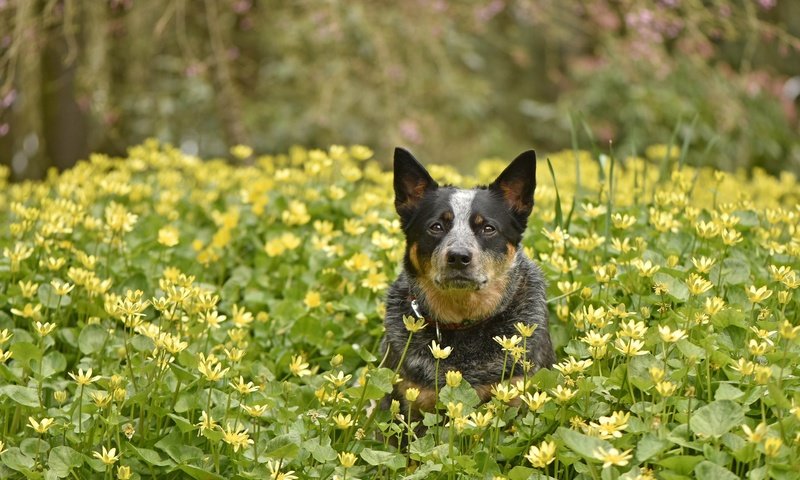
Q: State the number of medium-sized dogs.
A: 1